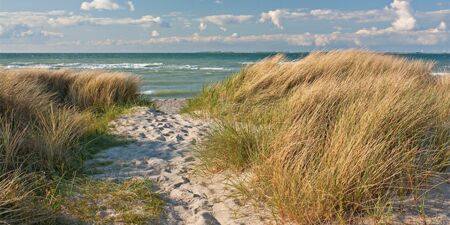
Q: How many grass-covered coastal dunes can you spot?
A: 2